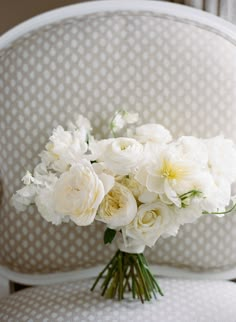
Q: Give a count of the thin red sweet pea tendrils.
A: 0